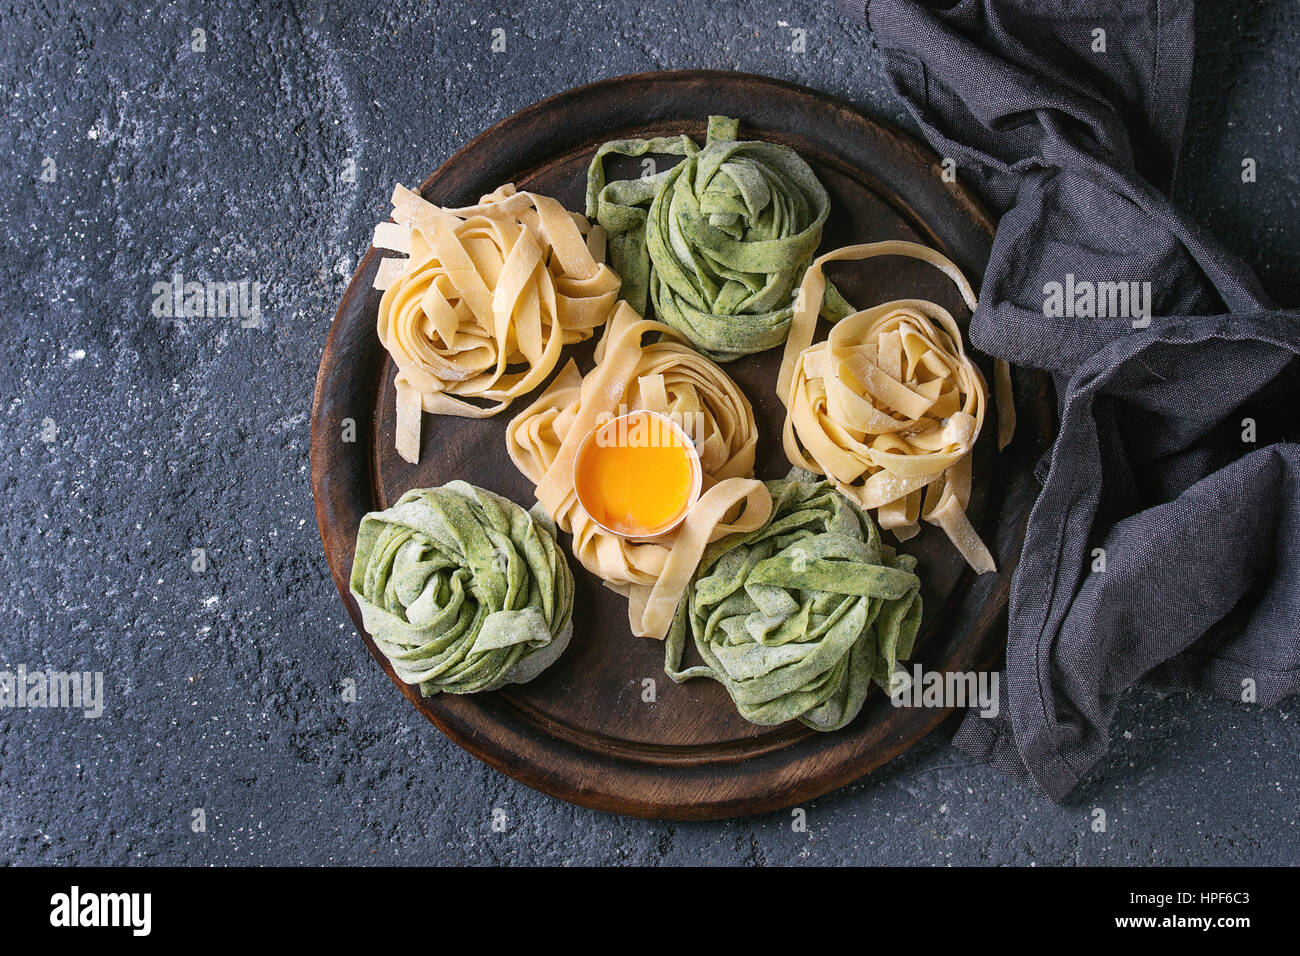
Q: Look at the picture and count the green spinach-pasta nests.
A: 3